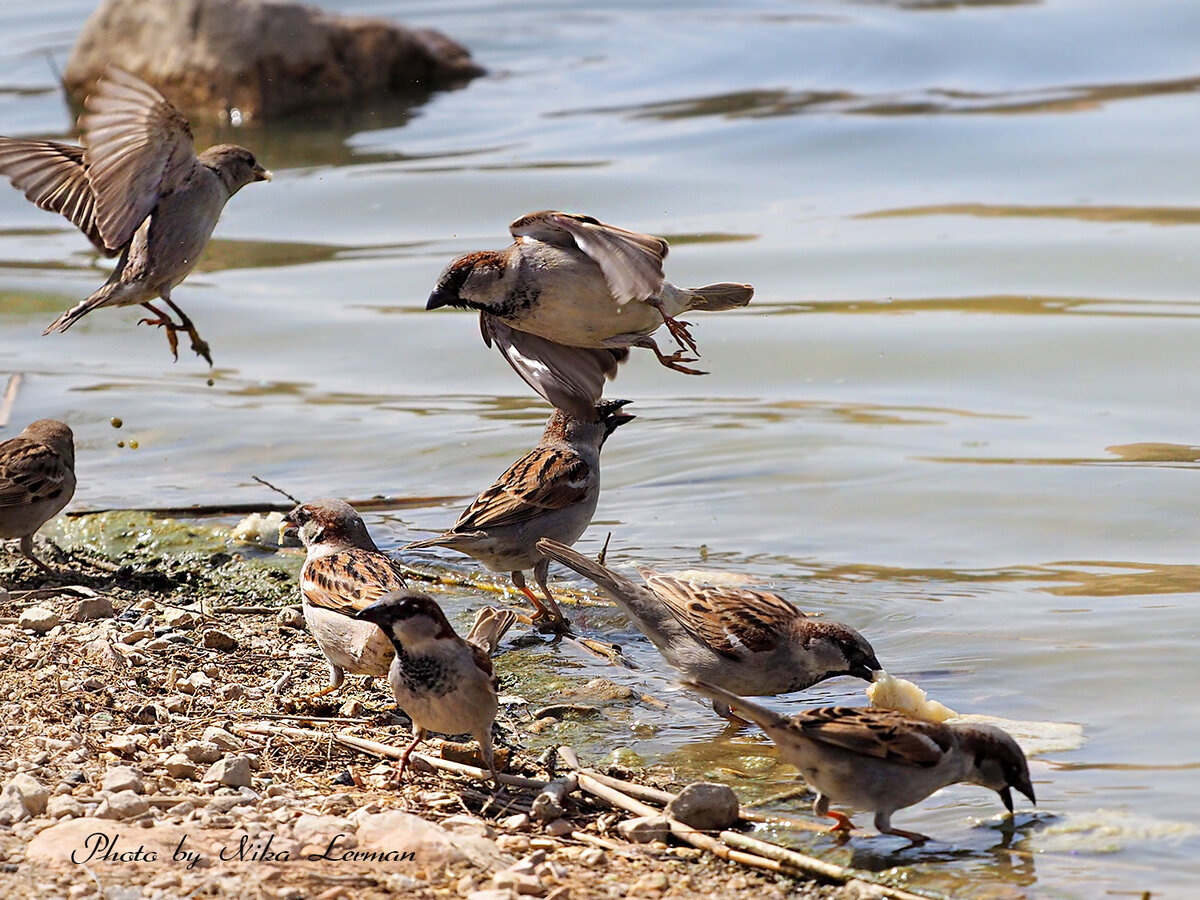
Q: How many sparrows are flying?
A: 2